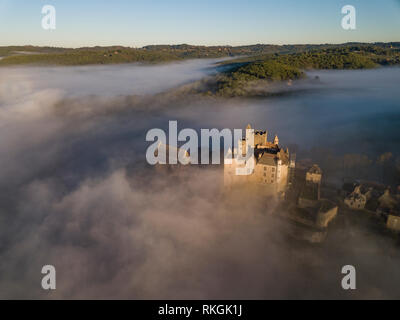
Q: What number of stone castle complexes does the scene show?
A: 1